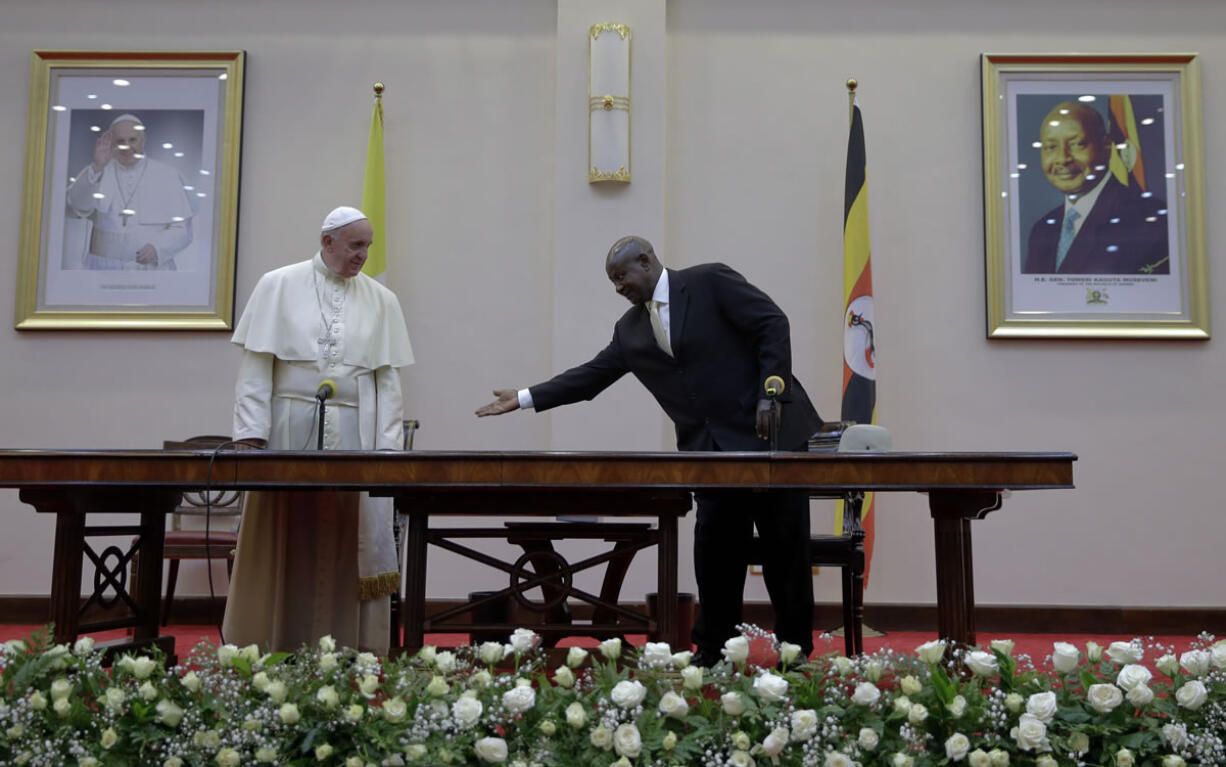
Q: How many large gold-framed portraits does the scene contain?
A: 2